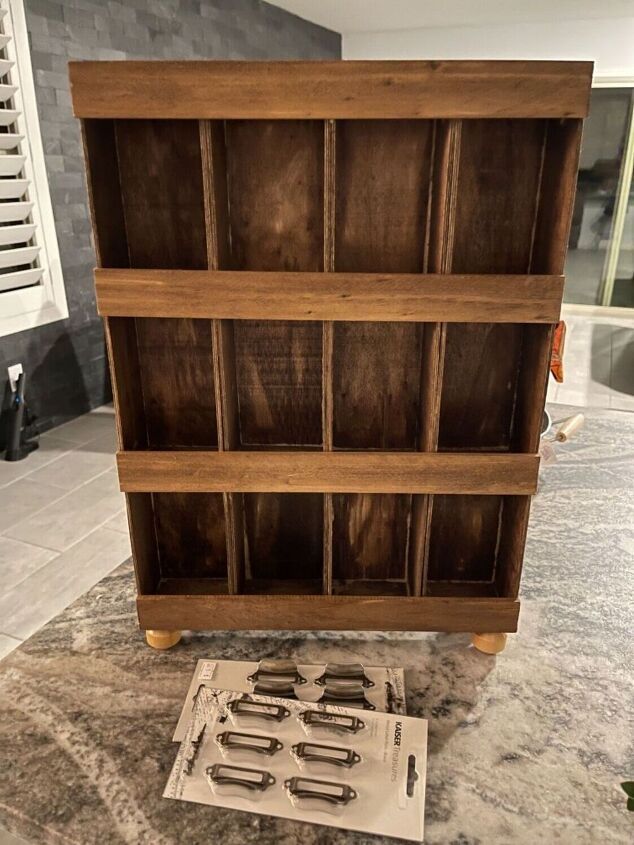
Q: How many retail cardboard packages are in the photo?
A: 2